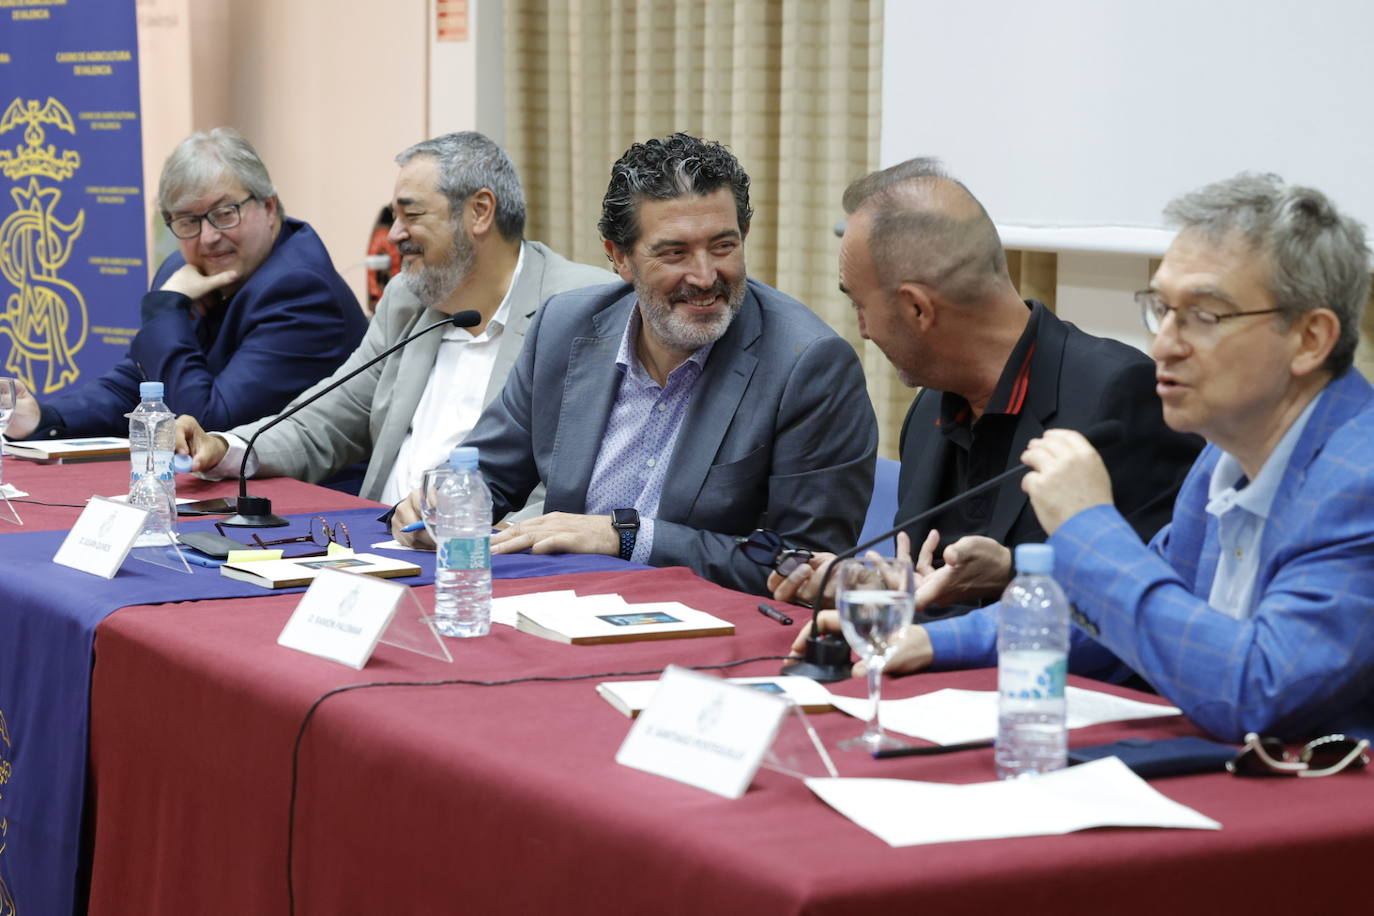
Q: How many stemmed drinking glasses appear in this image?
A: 4